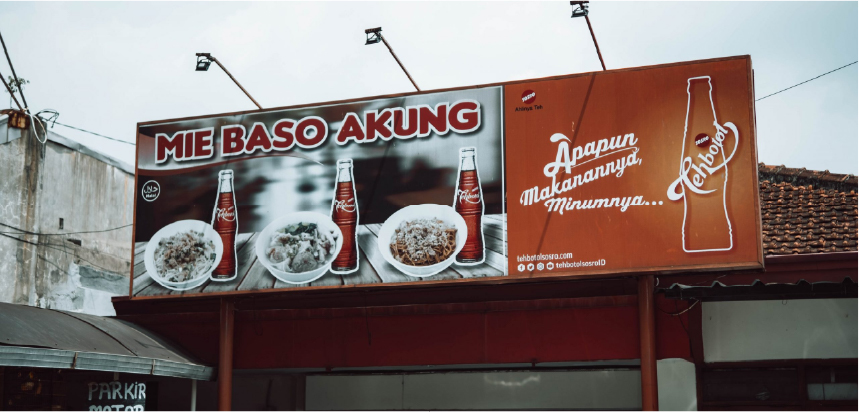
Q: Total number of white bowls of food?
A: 3